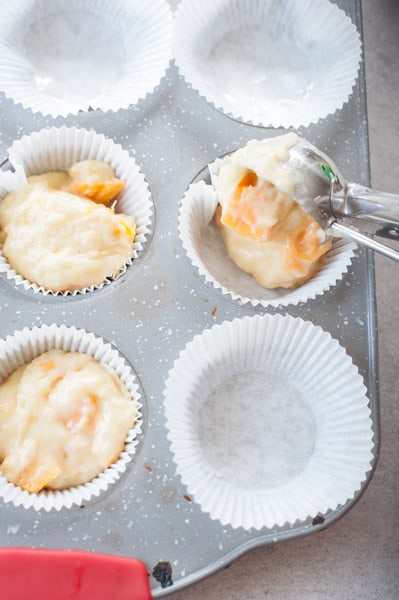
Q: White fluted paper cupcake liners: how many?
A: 6